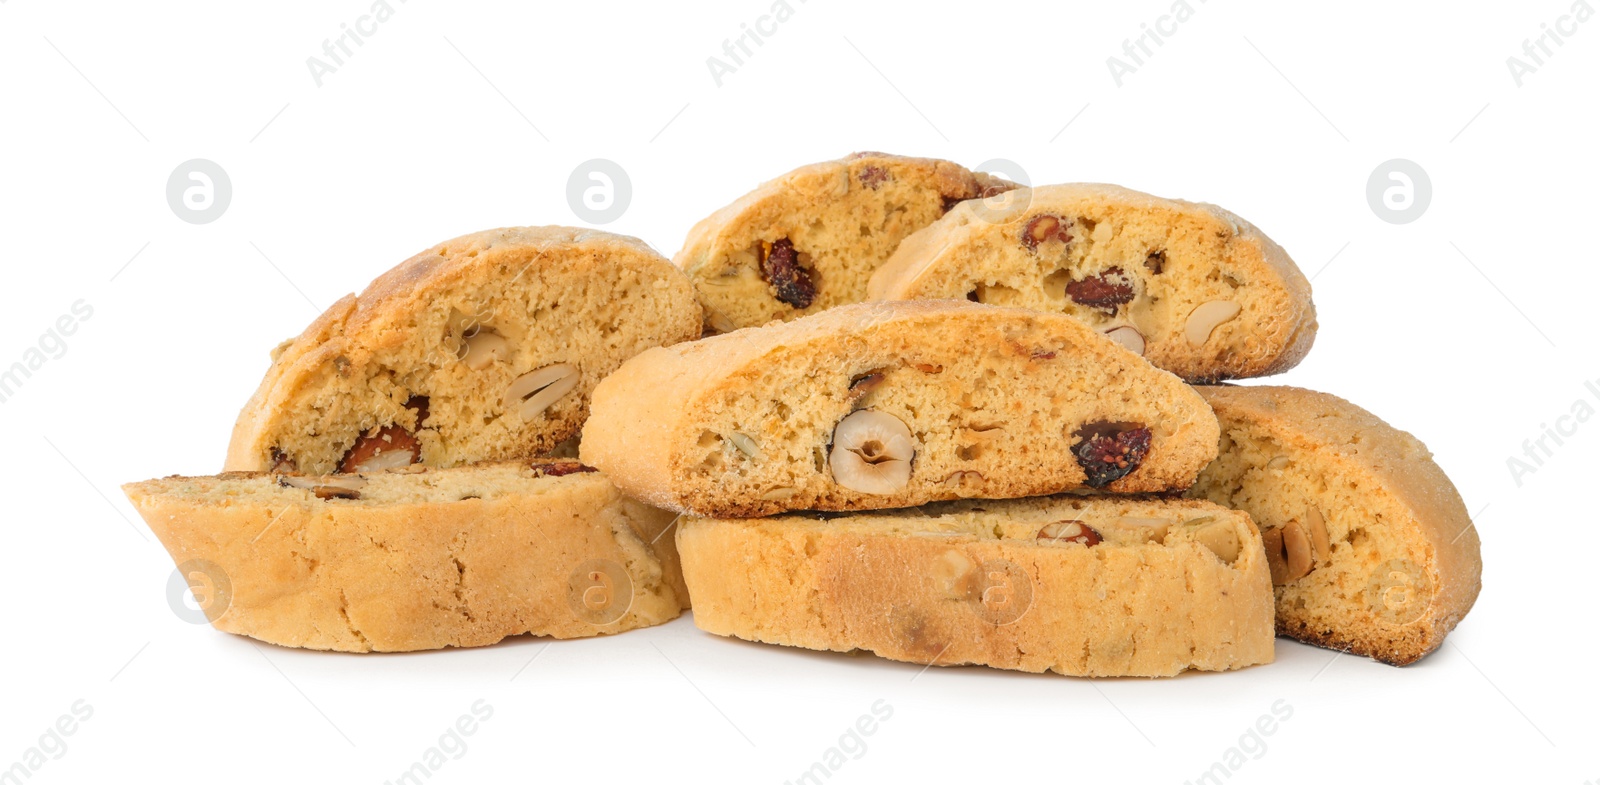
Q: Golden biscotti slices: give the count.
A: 7